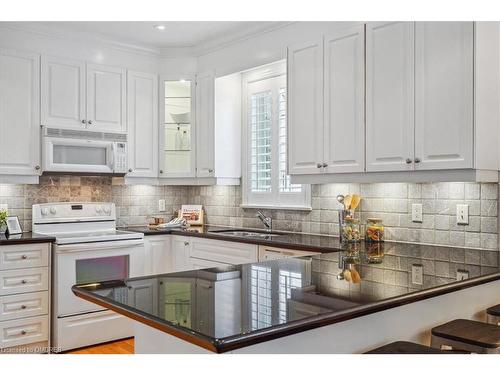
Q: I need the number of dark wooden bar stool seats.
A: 3